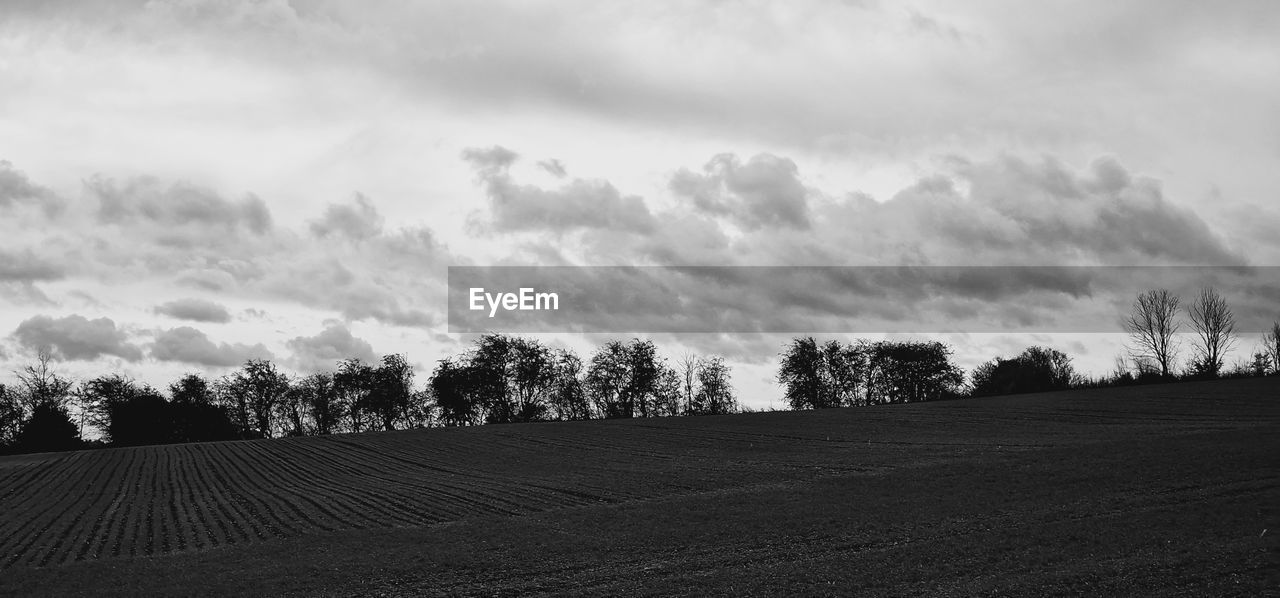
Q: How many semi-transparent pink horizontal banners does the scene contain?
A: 0